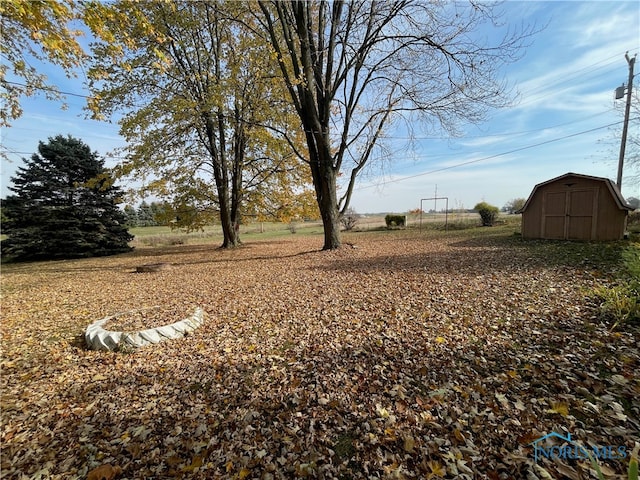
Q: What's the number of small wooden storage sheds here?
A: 1